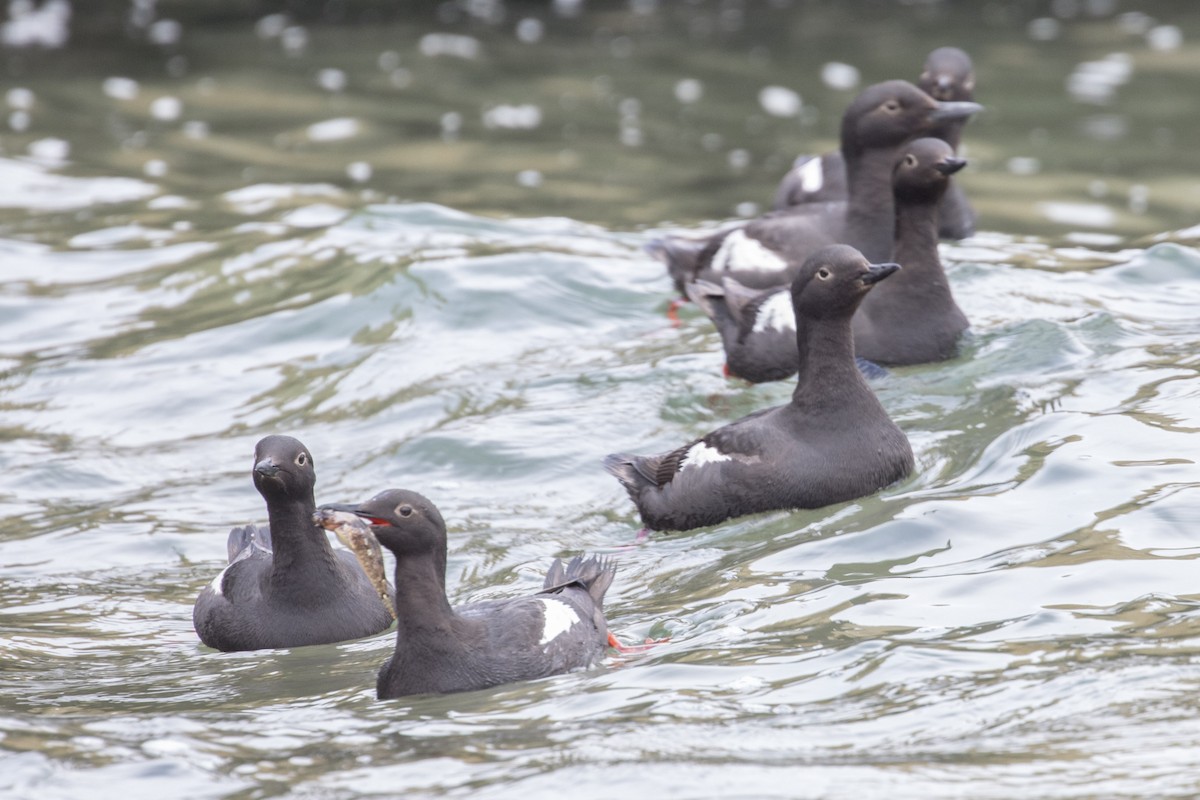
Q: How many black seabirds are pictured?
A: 6